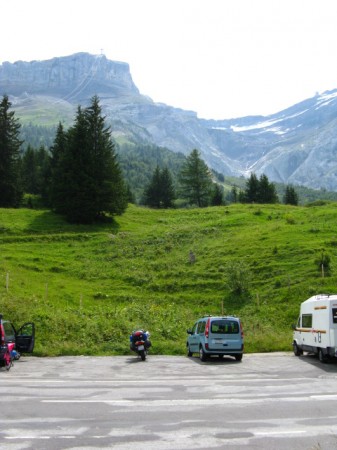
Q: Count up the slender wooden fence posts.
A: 7